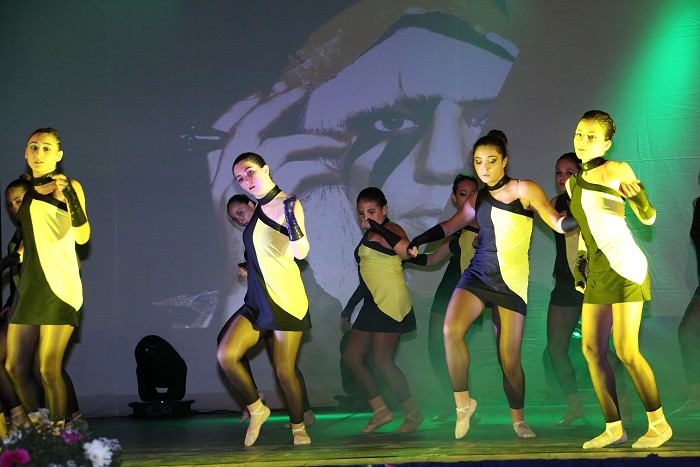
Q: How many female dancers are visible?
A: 10